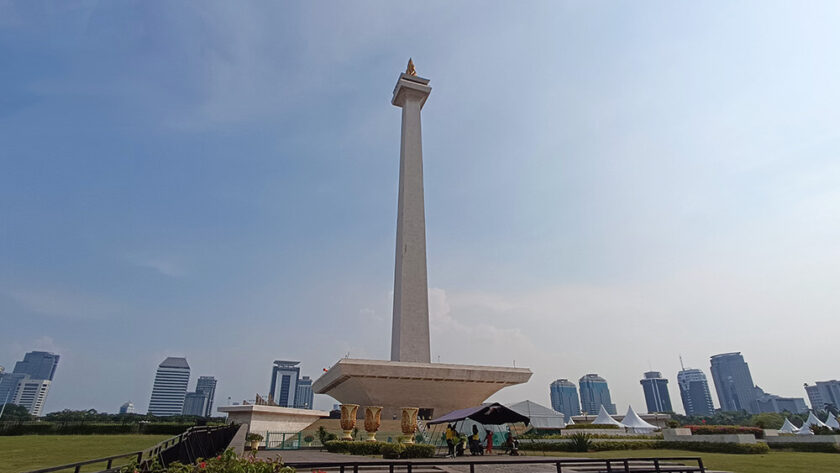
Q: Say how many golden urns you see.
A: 3